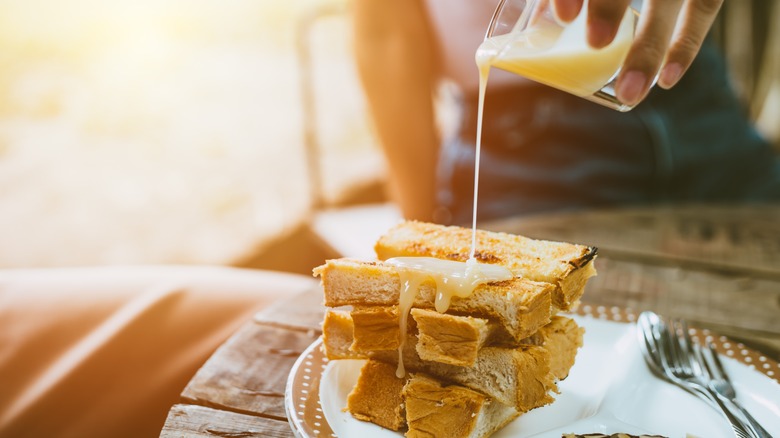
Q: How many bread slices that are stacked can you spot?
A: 8